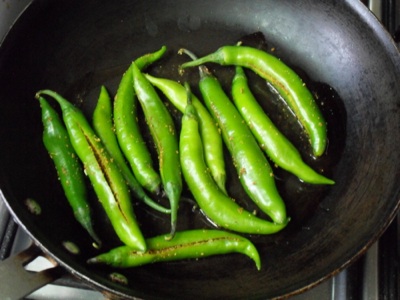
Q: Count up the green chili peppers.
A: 11